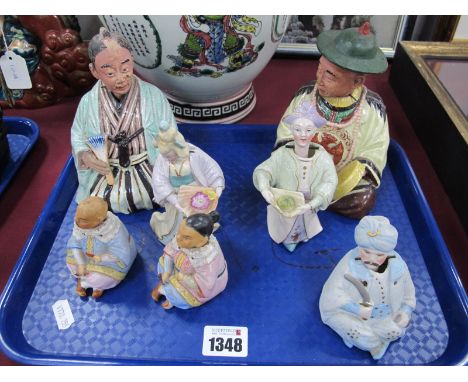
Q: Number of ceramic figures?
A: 7